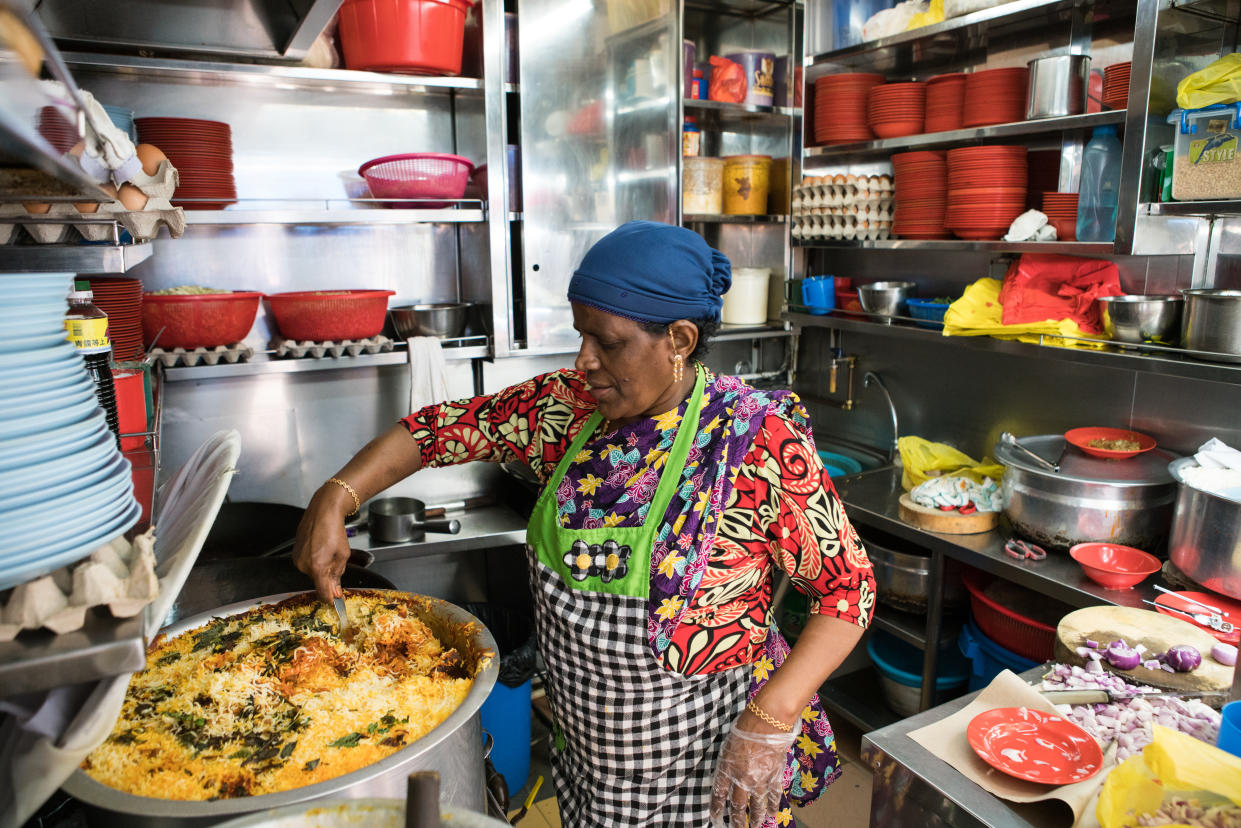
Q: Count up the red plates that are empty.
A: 2